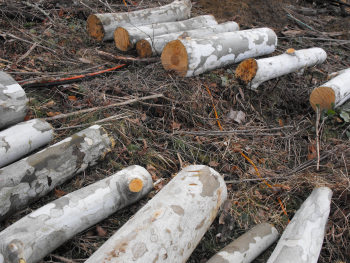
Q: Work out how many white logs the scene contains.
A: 13